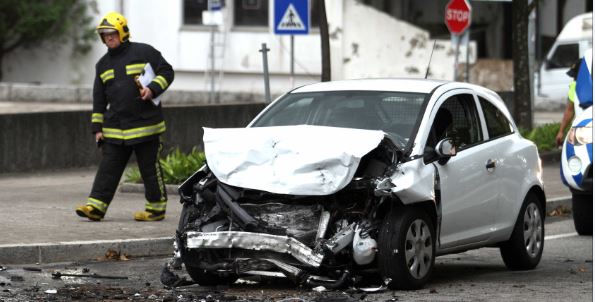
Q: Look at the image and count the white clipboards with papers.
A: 1